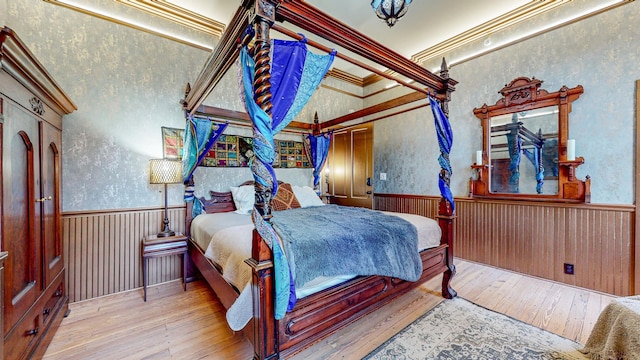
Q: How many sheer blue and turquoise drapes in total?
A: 4